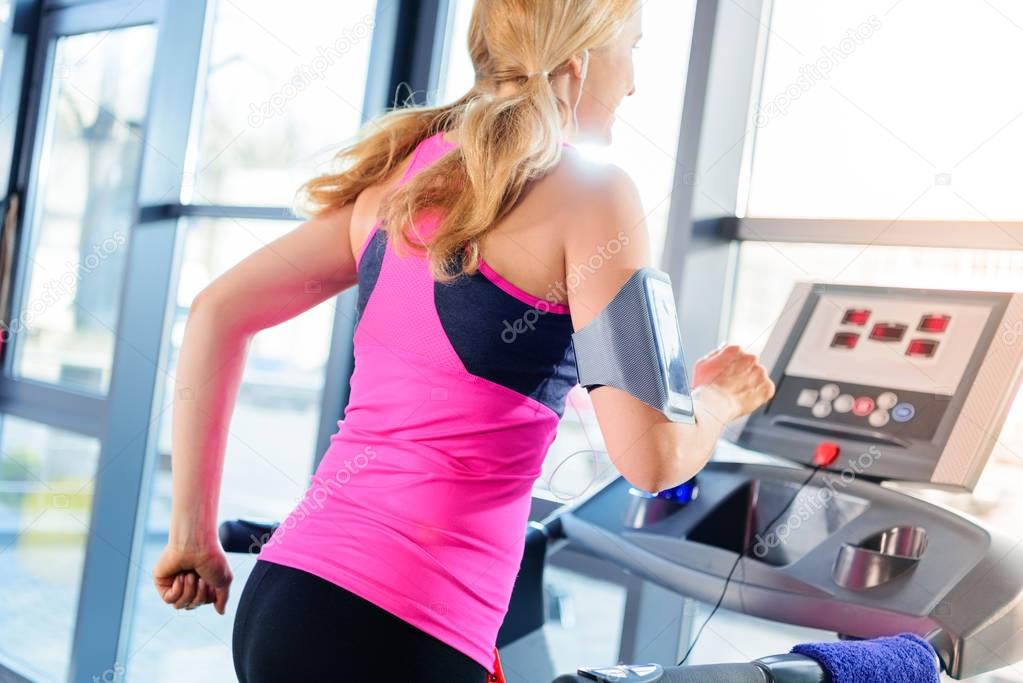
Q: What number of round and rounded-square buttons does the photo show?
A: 8